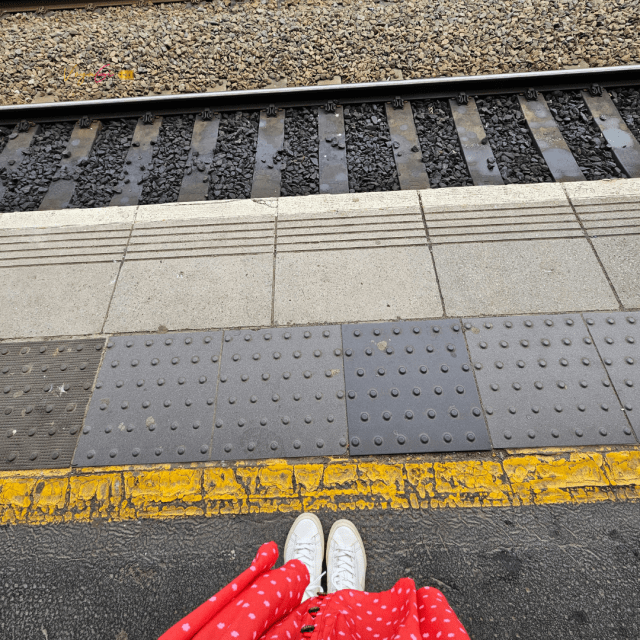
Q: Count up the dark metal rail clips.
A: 10